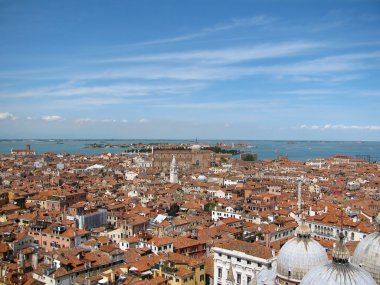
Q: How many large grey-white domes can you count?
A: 3